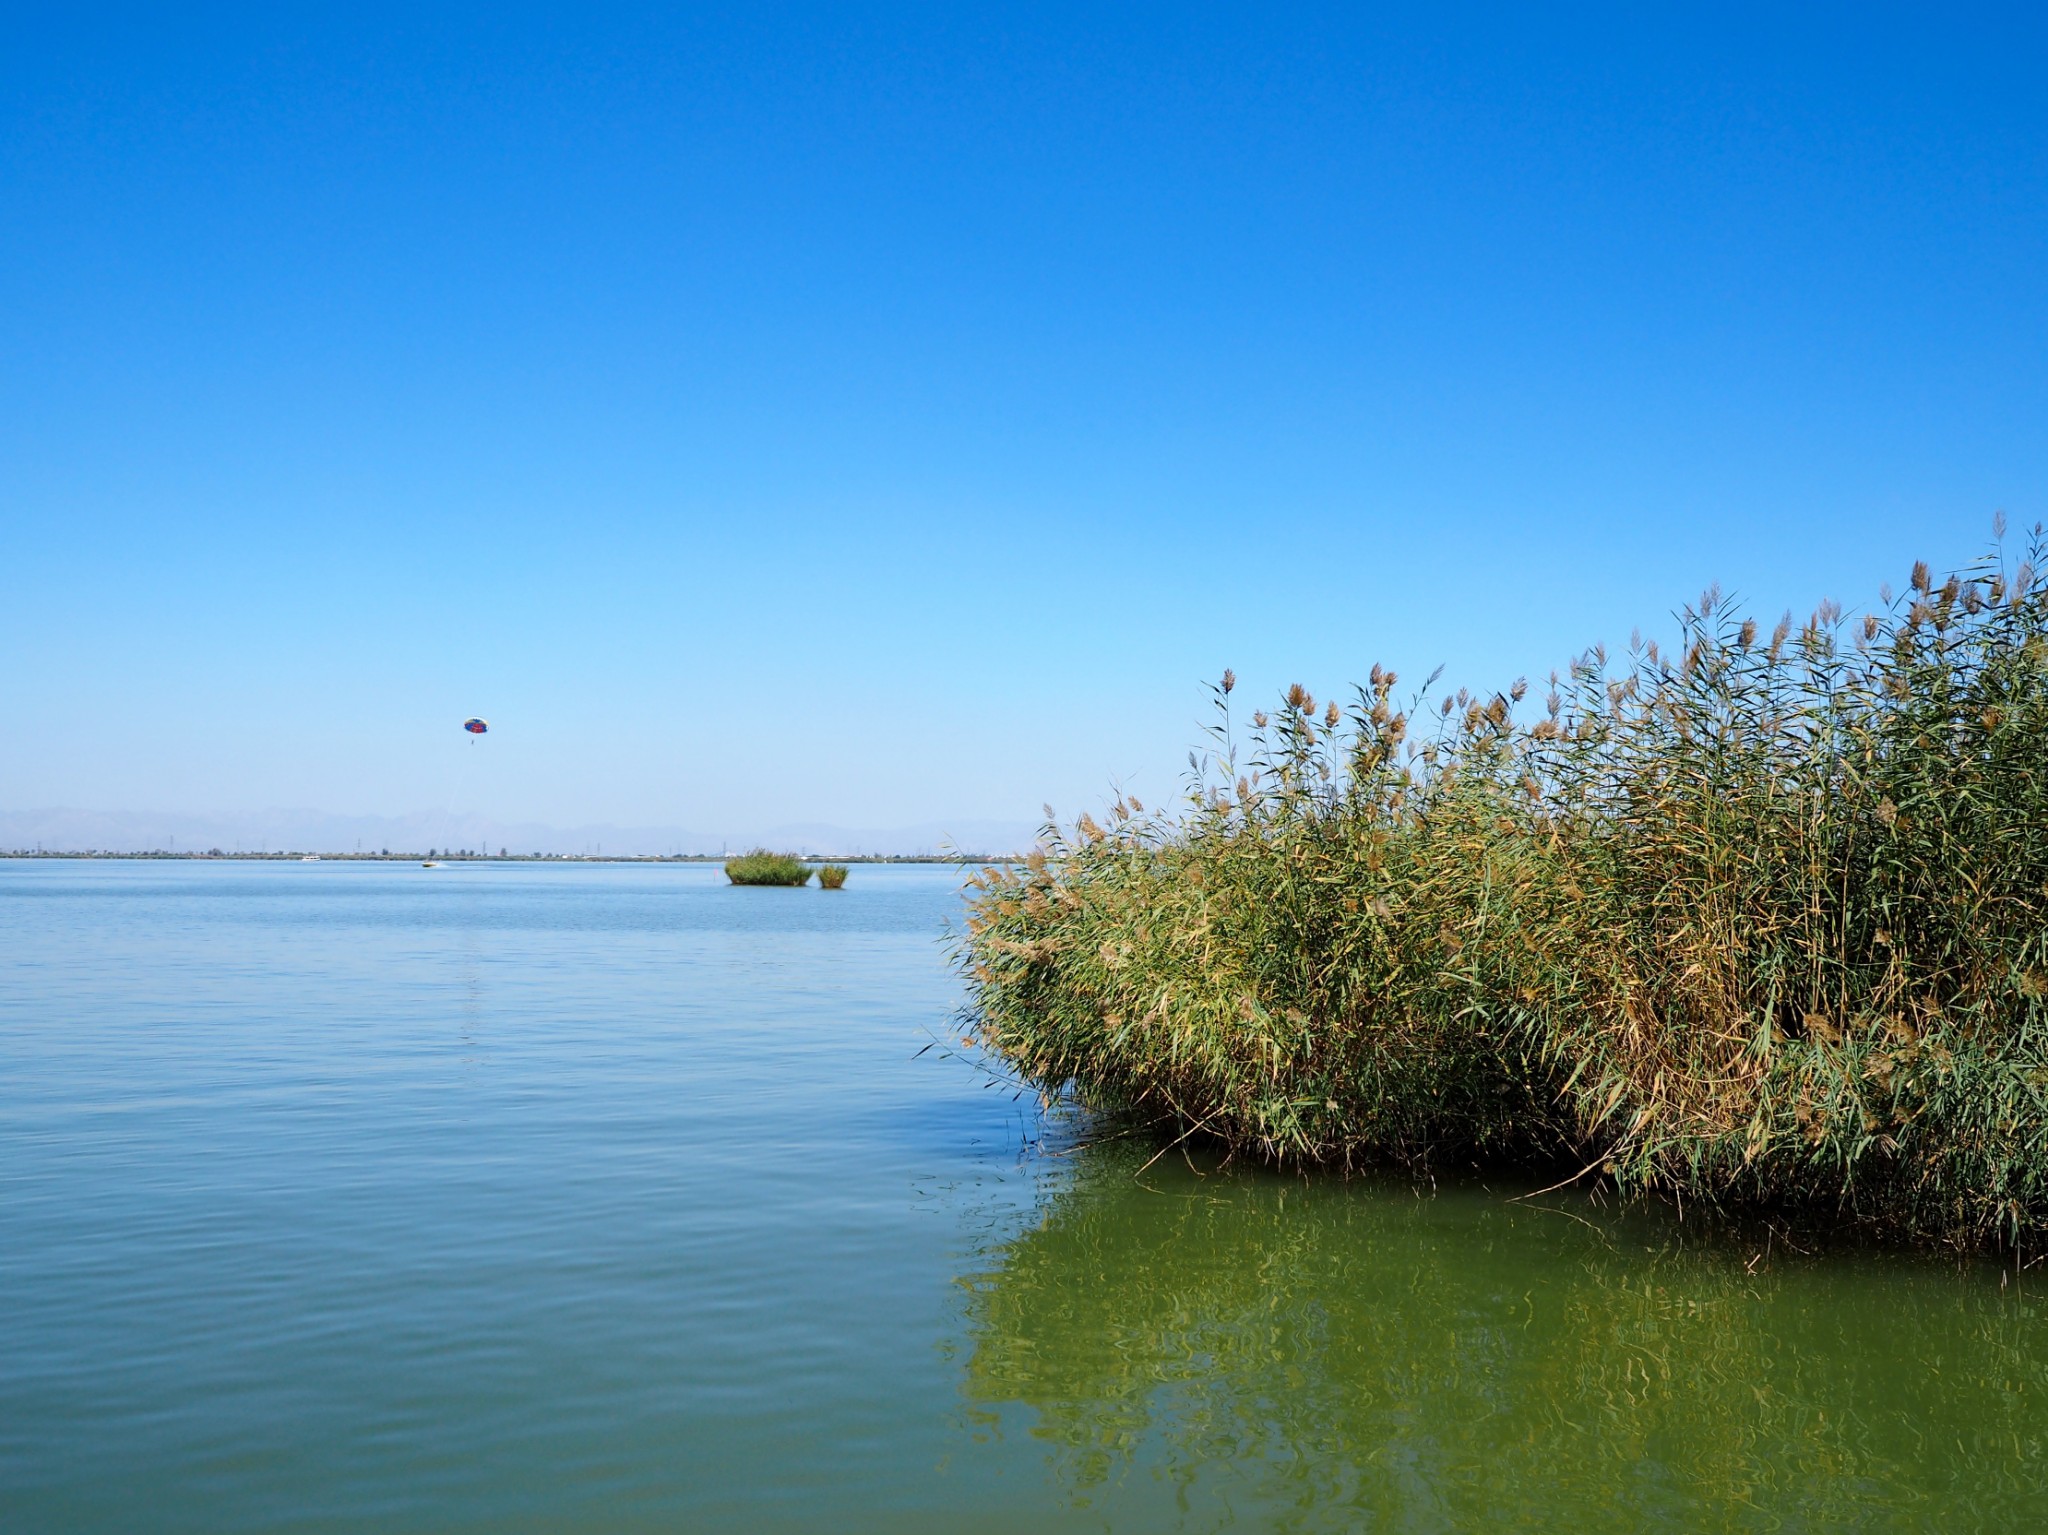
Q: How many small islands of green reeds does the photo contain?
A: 2